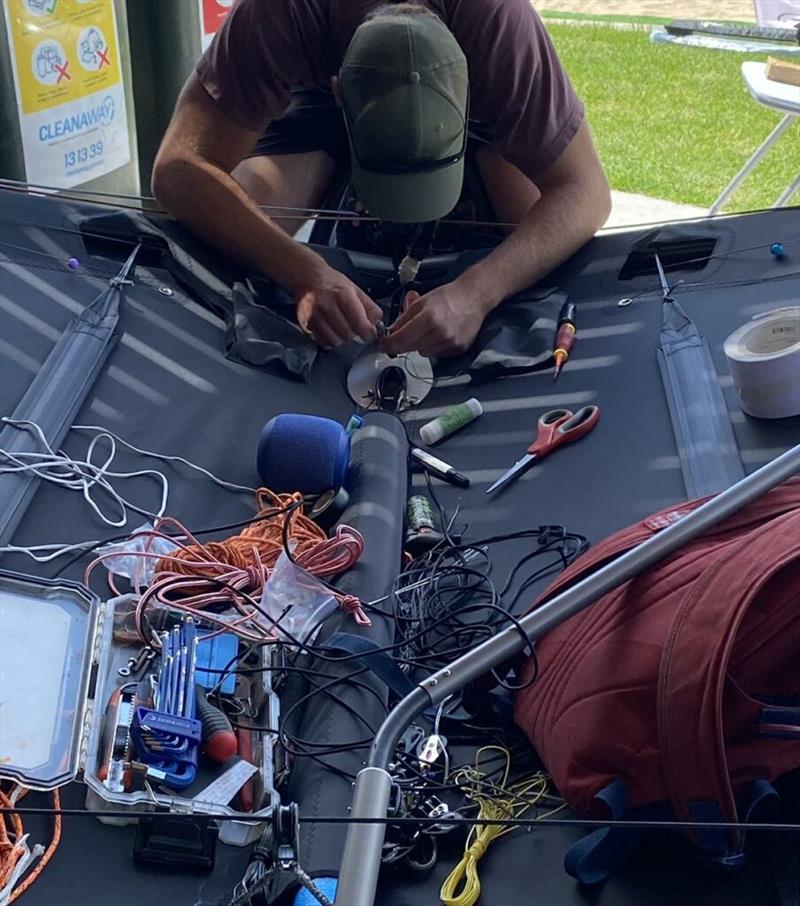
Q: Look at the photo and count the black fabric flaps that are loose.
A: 2